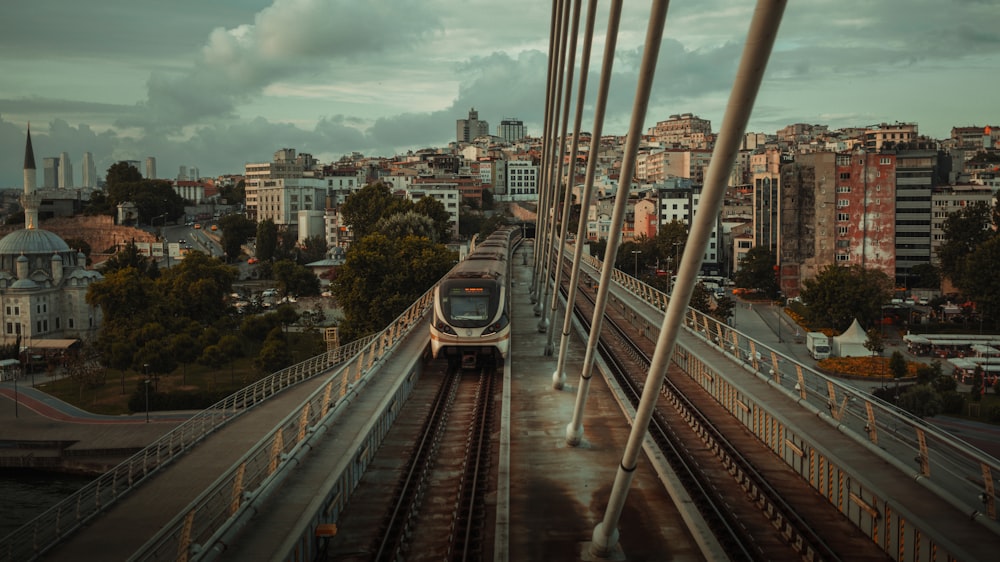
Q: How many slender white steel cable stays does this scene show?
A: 8